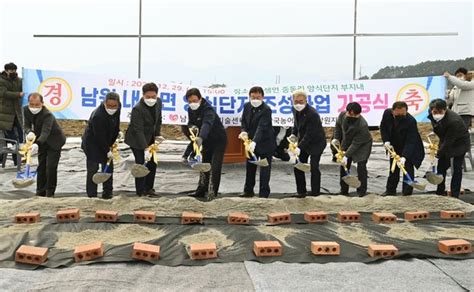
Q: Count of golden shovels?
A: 9